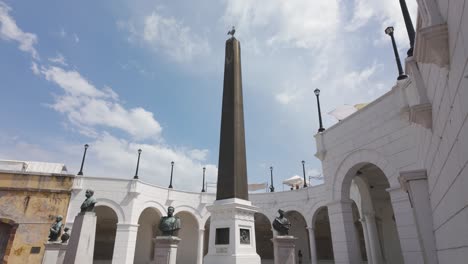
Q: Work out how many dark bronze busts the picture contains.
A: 5